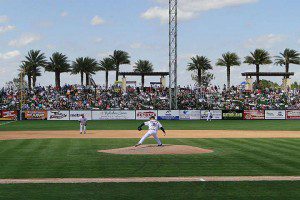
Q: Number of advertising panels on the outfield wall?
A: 13